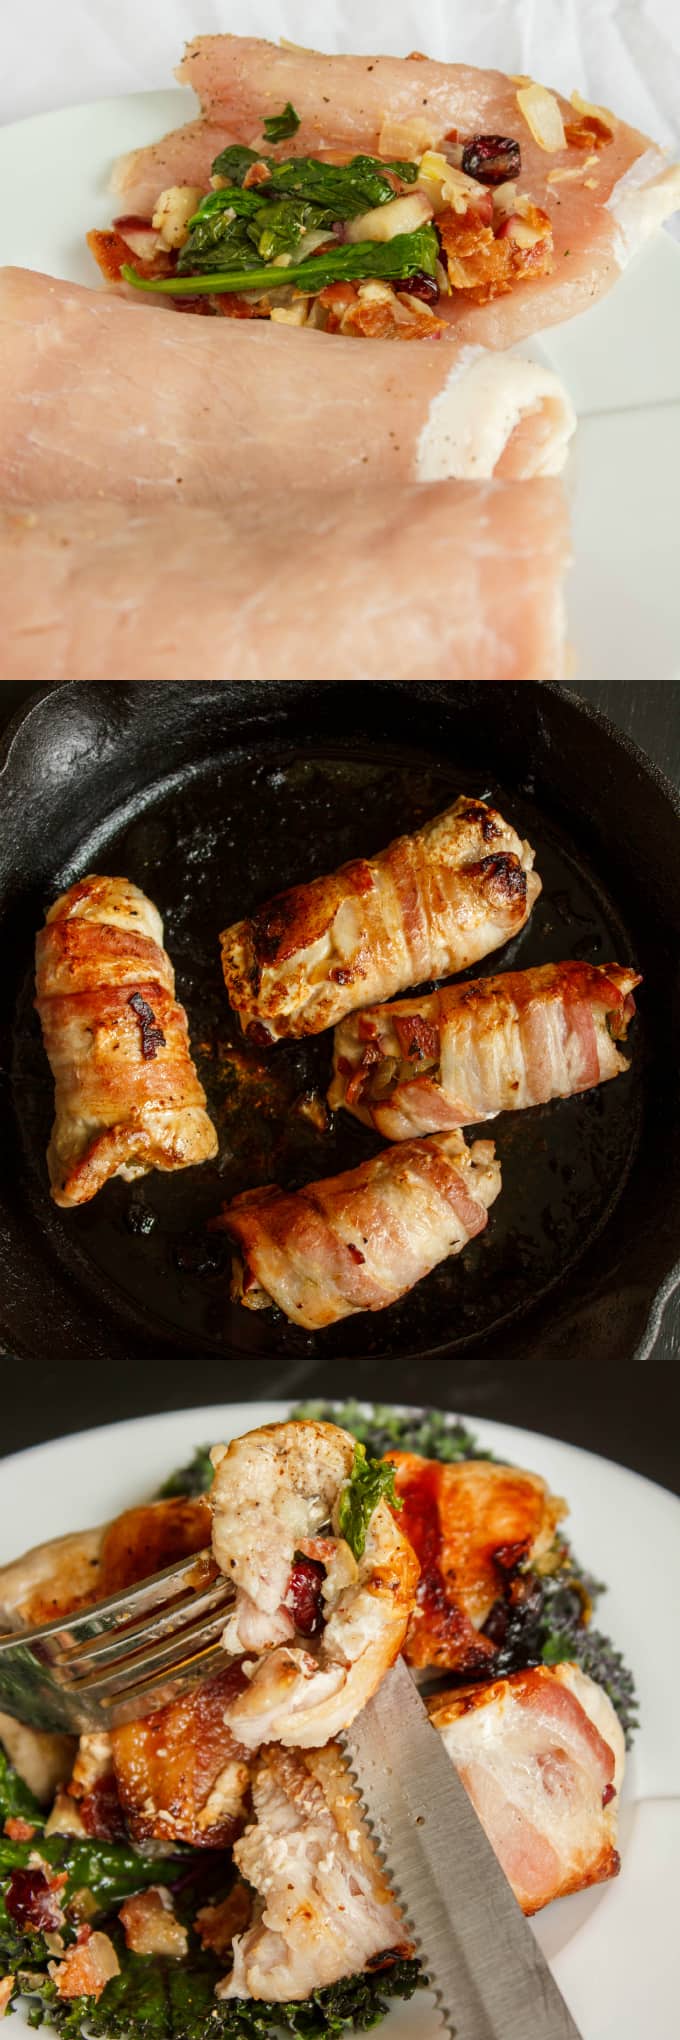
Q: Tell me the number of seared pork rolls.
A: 4